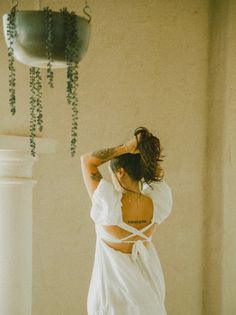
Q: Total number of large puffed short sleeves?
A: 2